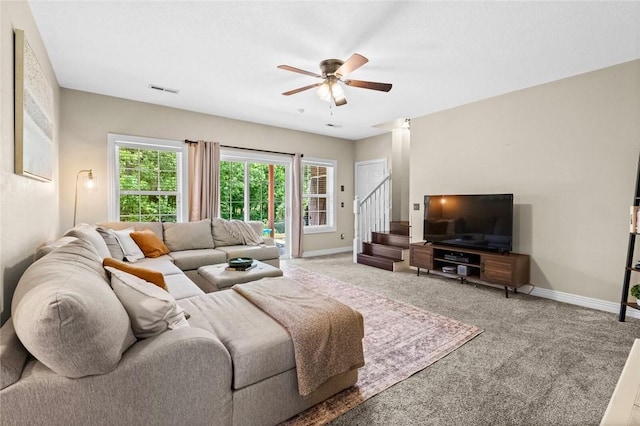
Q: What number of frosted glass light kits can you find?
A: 1